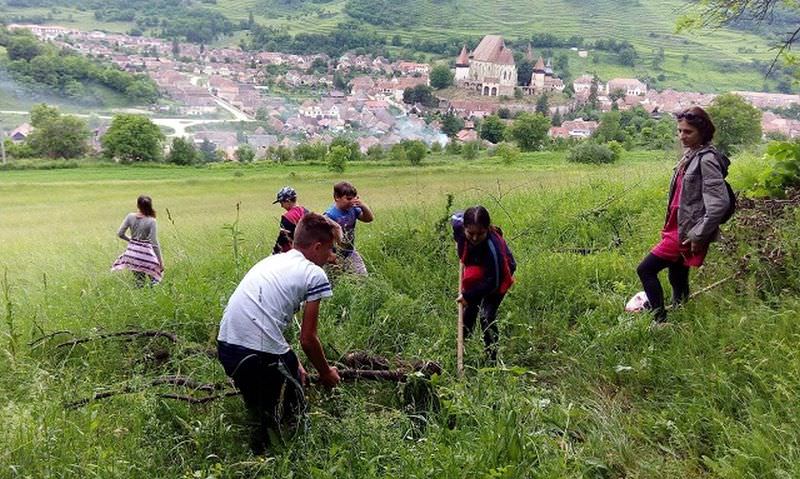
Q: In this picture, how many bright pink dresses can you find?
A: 1